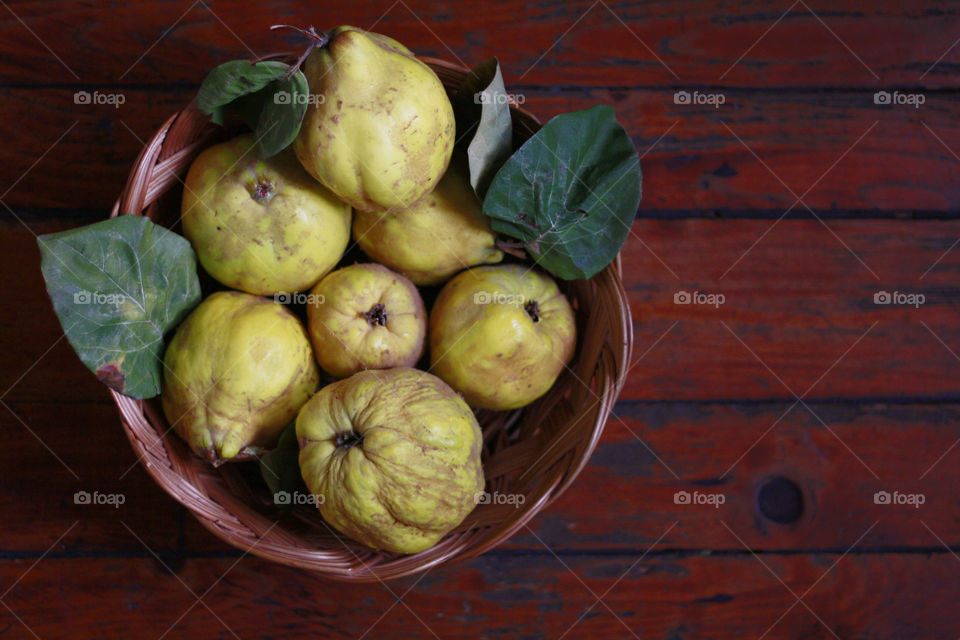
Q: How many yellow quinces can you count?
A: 7